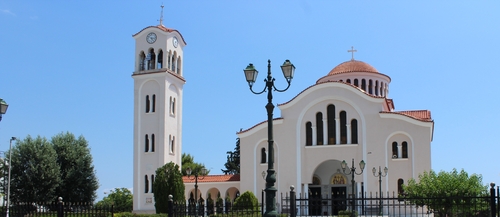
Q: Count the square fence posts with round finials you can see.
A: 4